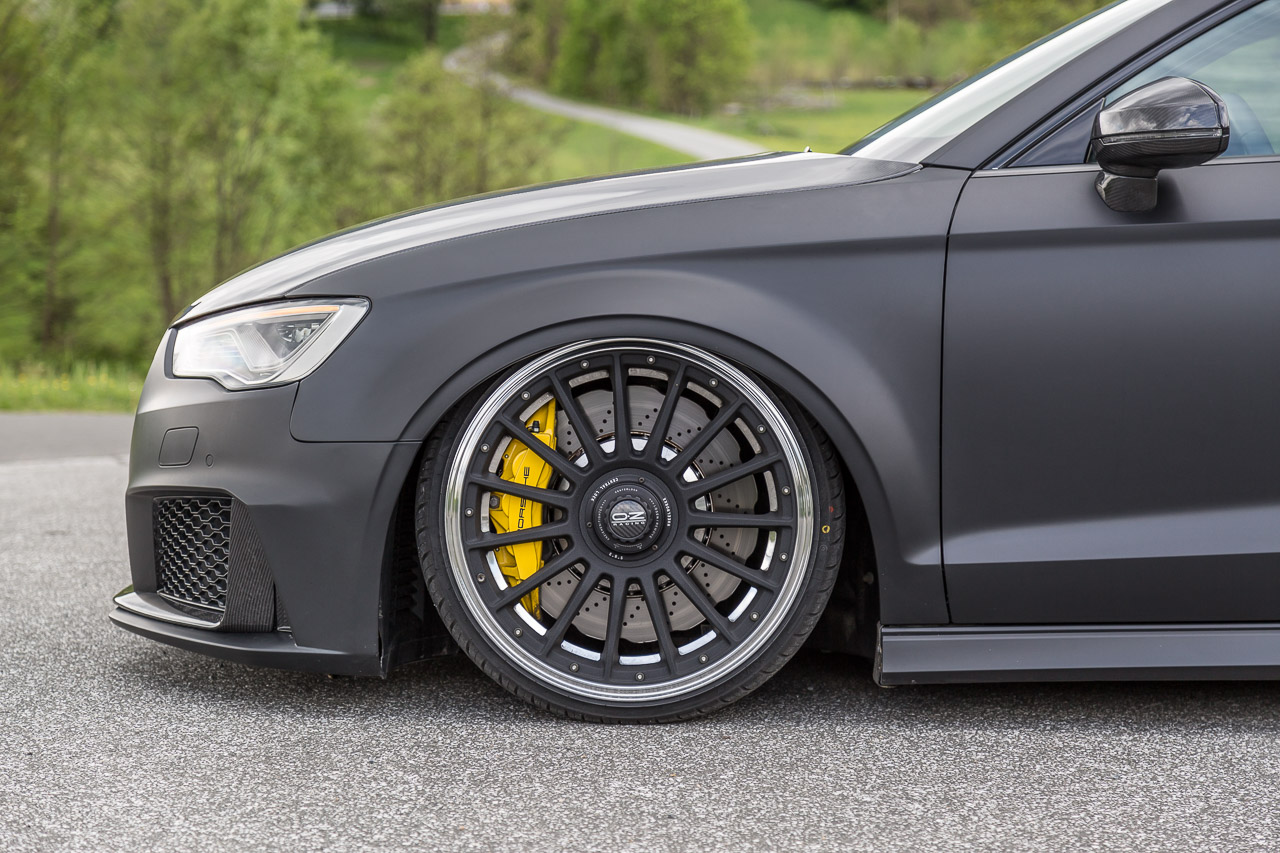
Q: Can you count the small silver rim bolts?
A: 15